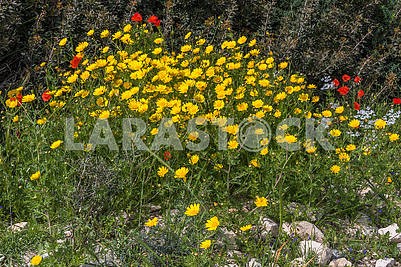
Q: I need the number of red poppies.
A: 13